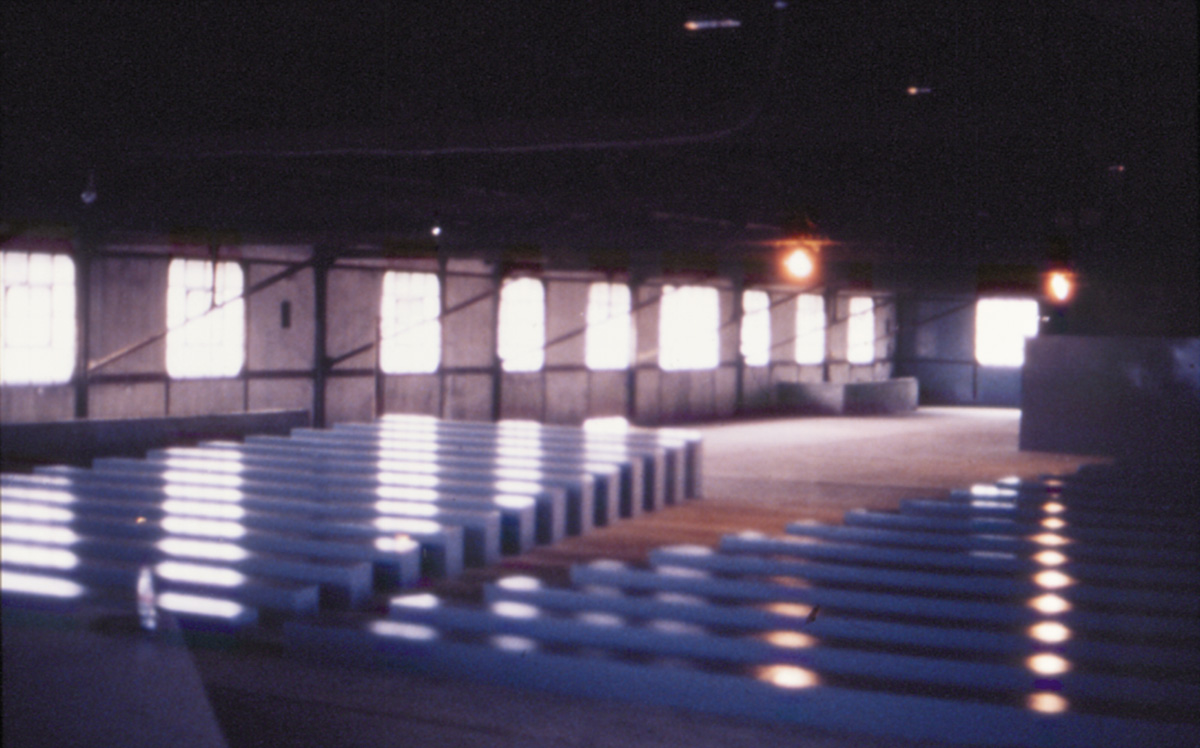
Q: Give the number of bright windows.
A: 10